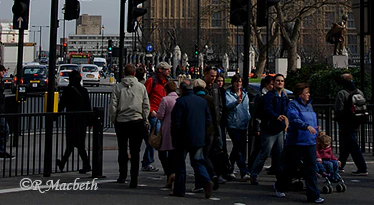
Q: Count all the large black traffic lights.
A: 5